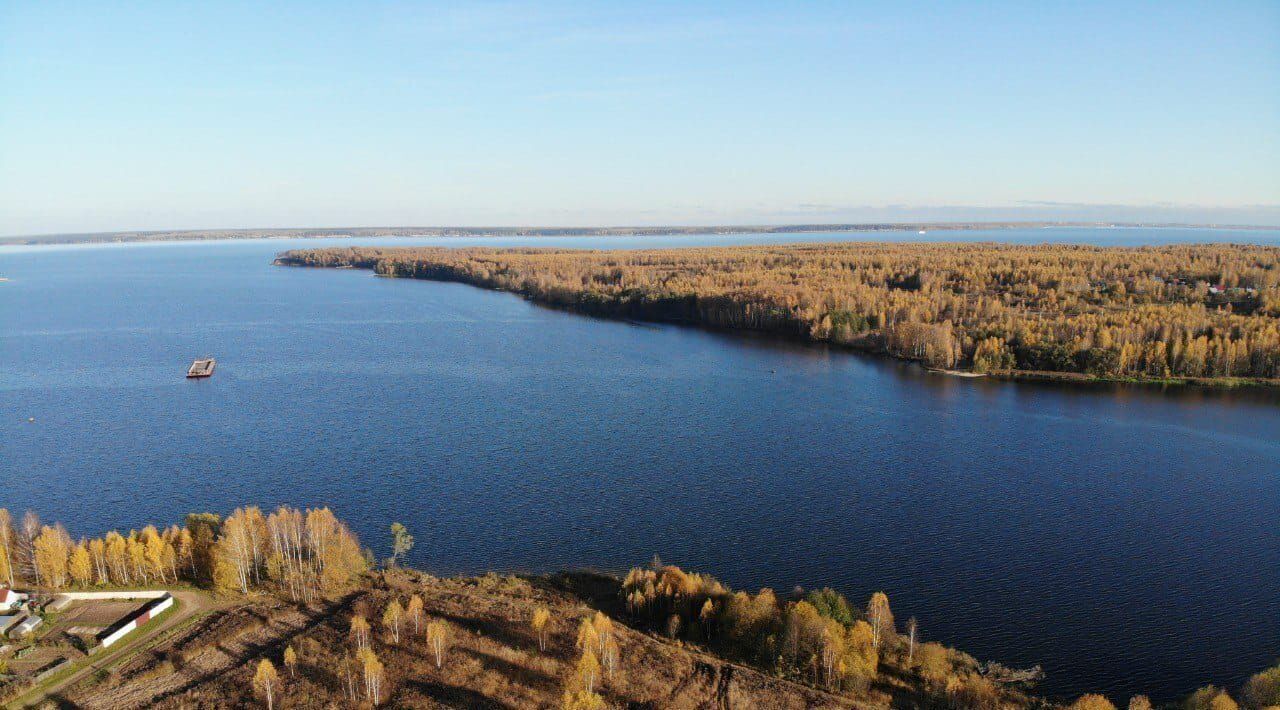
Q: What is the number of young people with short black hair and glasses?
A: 0